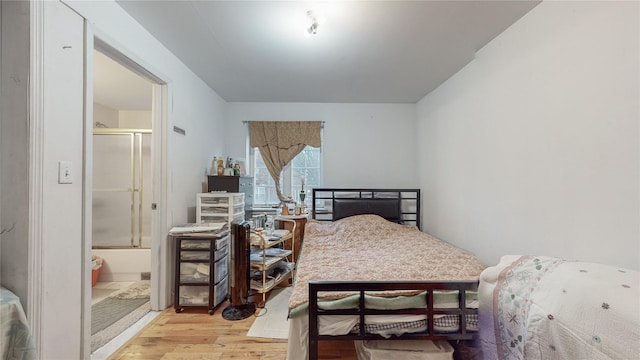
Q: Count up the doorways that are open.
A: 1